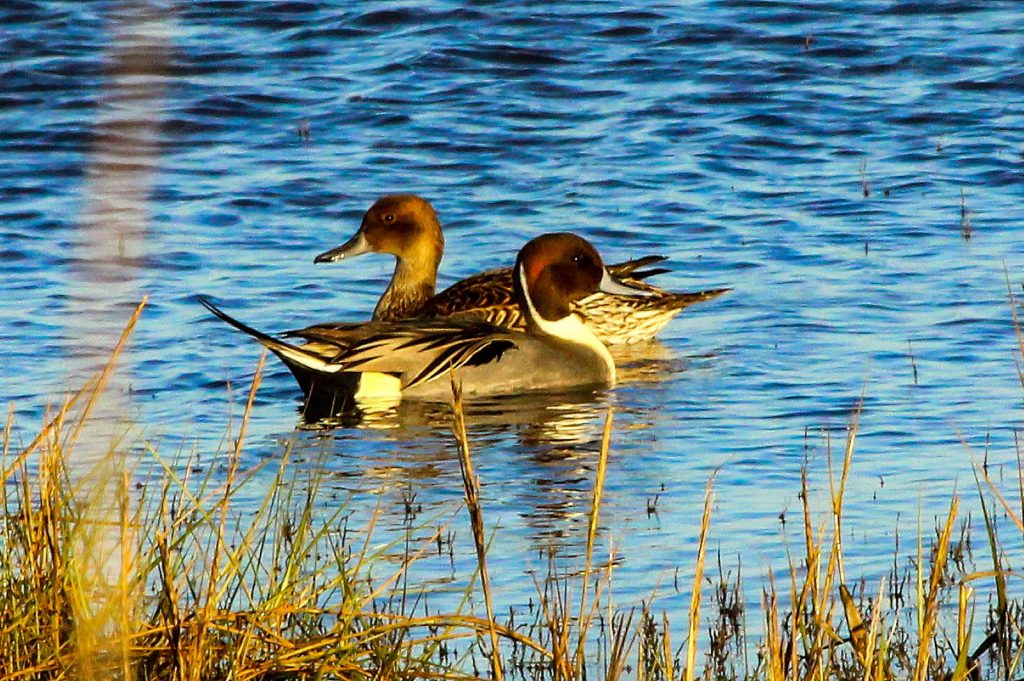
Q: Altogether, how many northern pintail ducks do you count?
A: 2